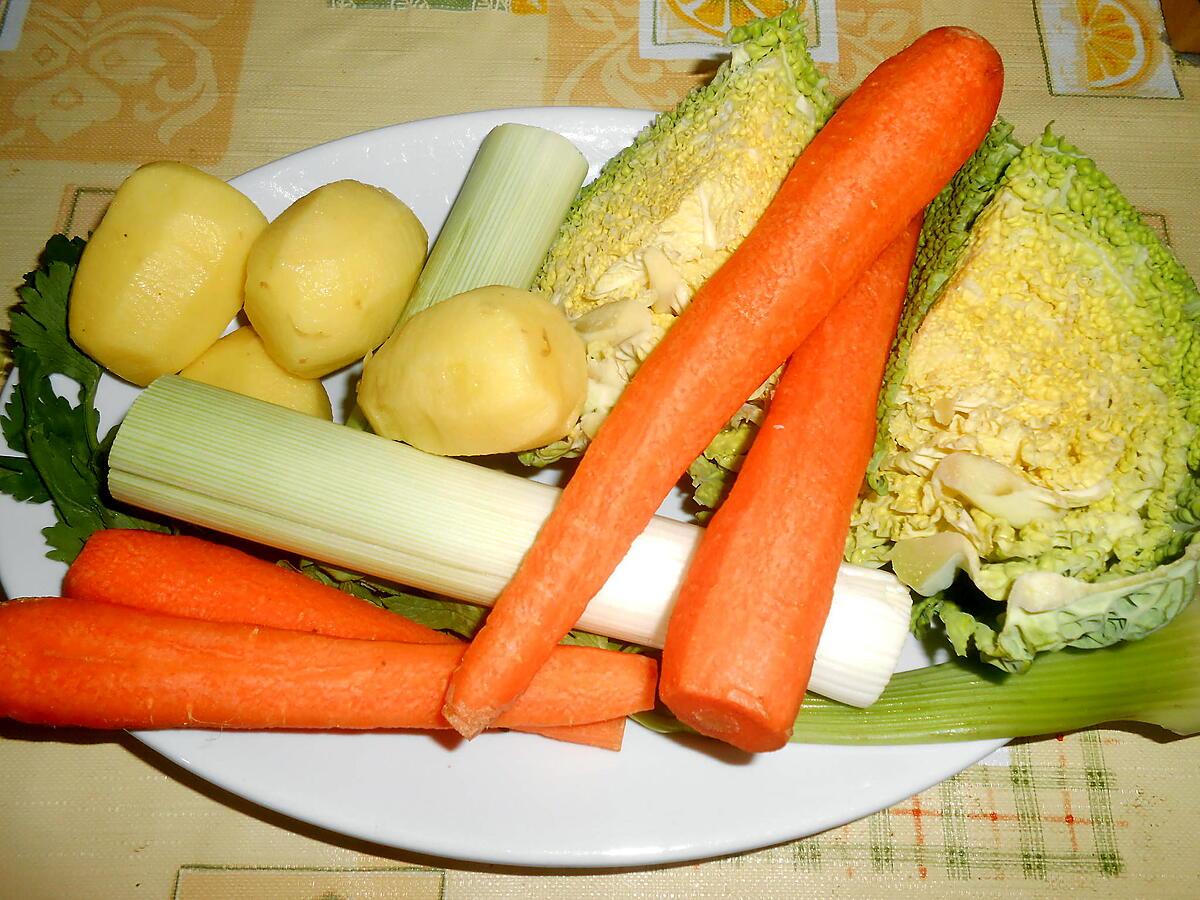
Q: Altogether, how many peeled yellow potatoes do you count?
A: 4